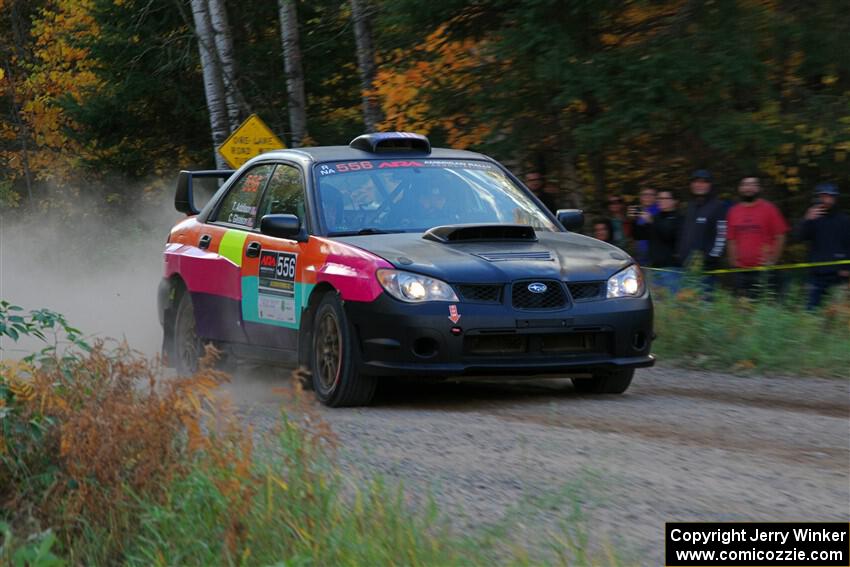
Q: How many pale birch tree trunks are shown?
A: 4